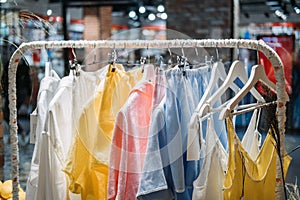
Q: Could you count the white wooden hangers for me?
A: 3